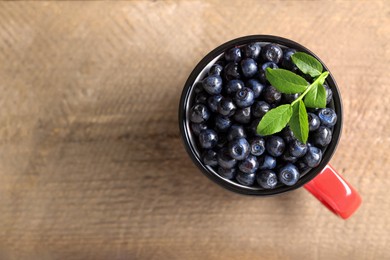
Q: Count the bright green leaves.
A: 5